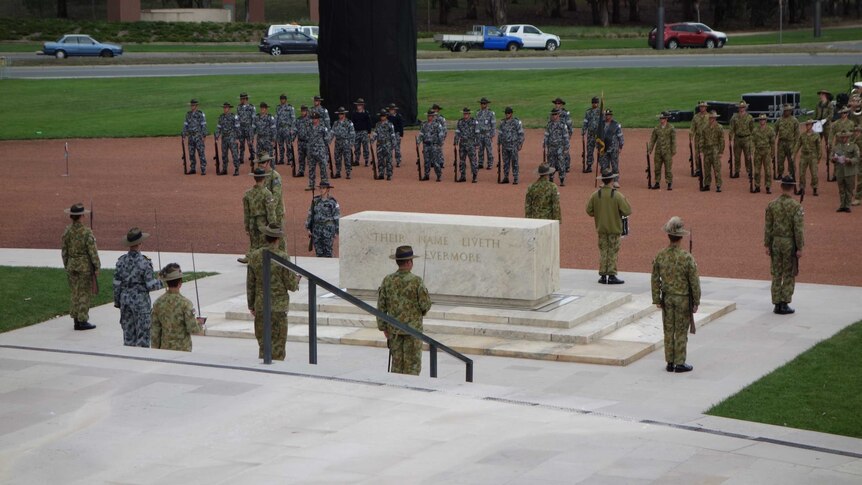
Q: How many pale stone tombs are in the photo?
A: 1